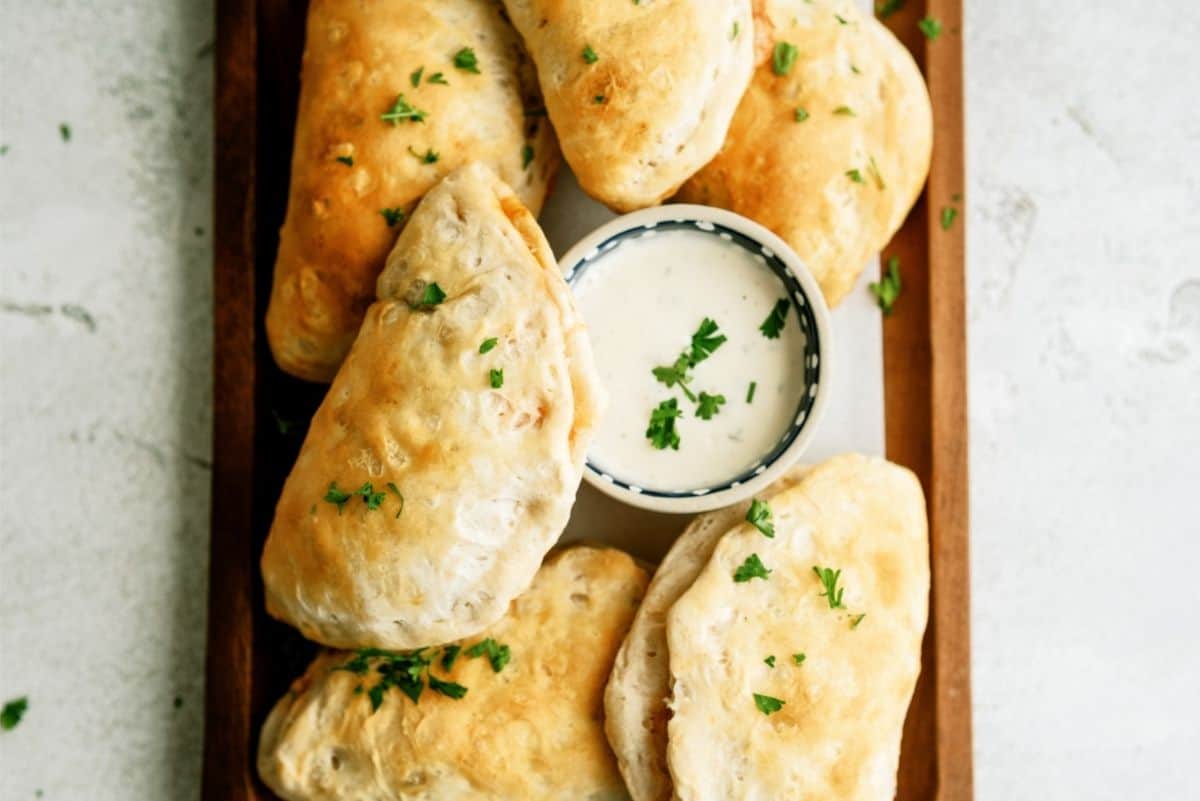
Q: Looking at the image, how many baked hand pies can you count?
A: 6